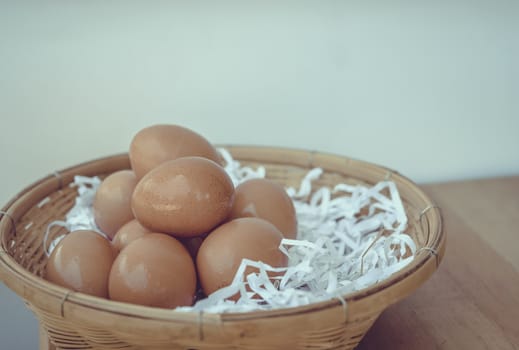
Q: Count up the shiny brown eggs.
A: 8